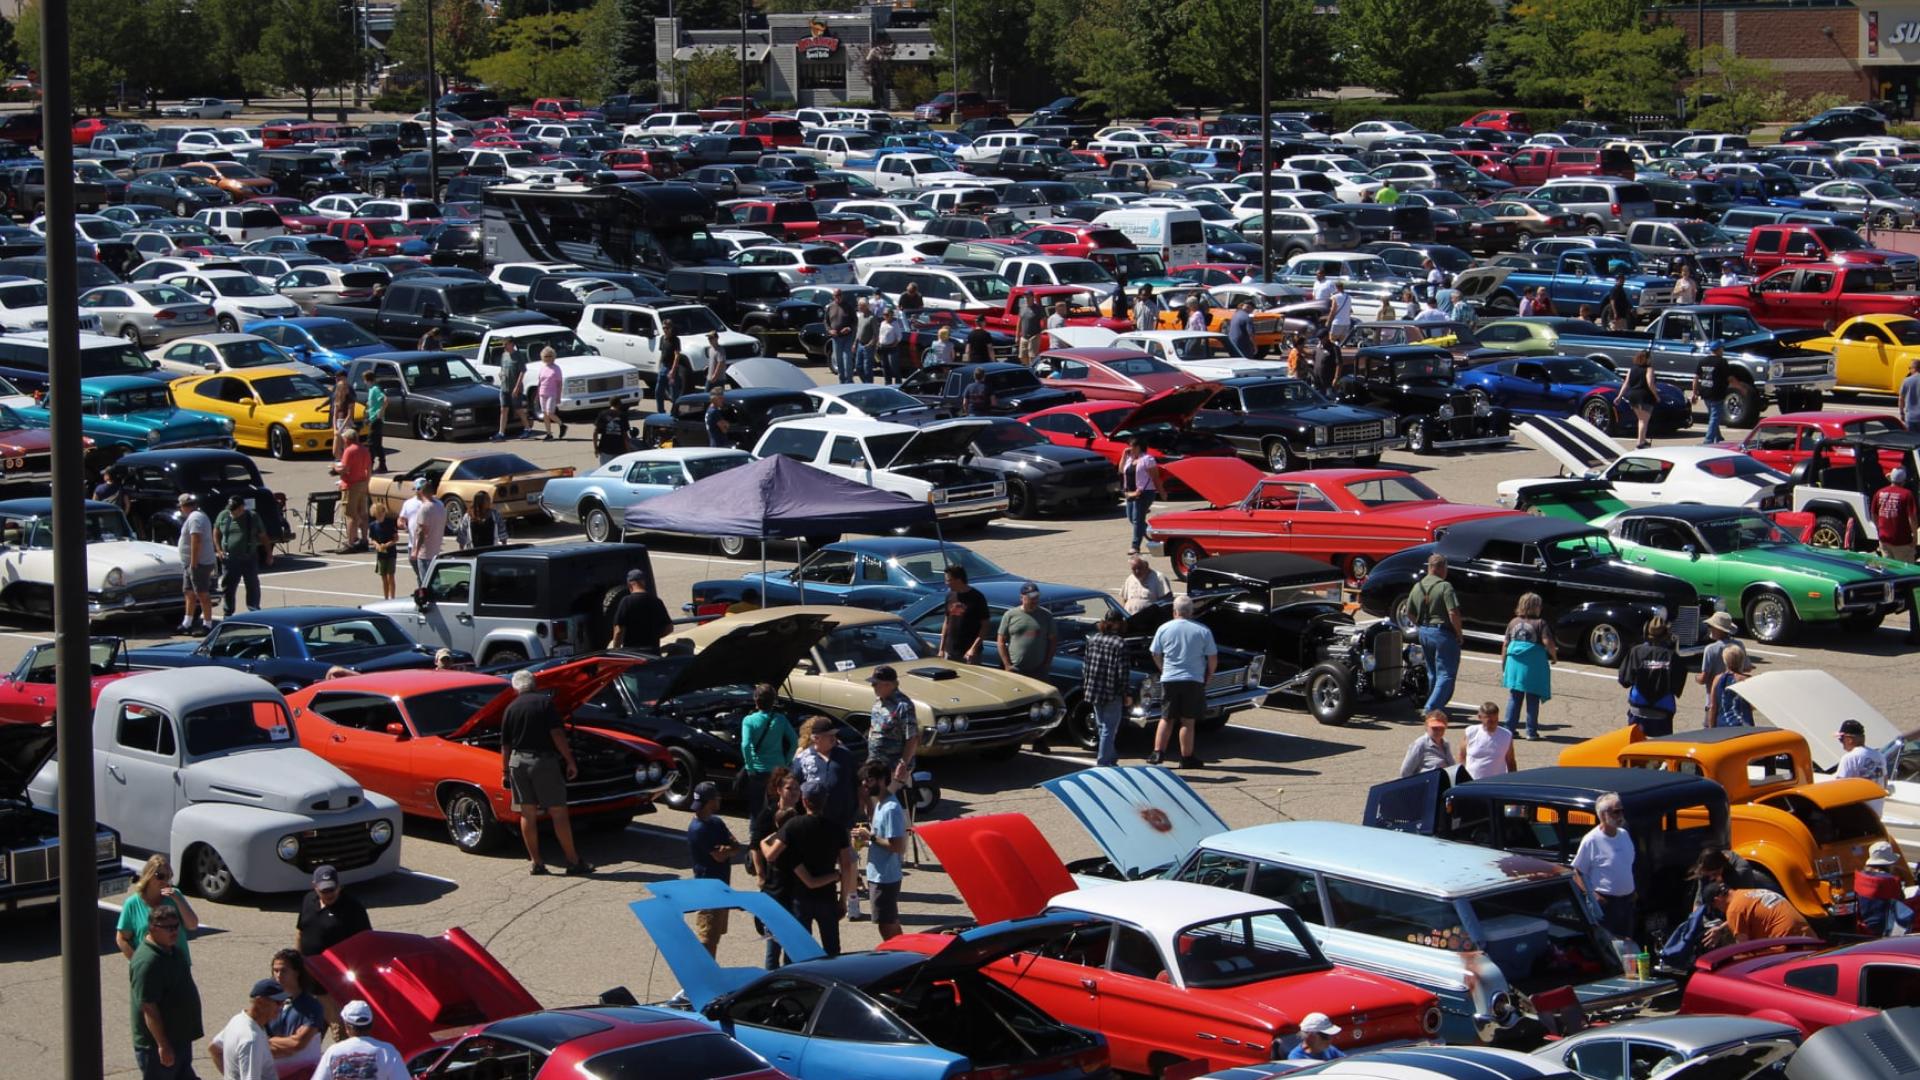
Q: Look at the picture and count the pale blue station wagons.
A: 1